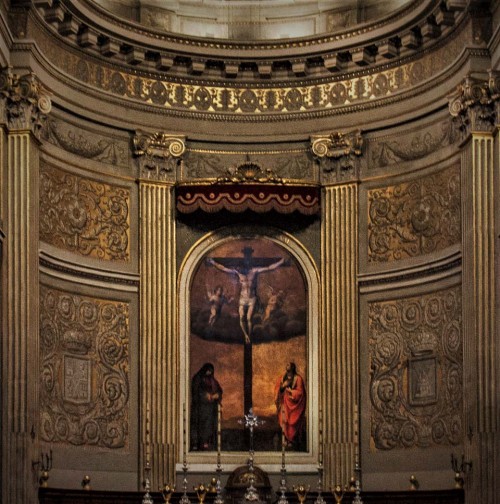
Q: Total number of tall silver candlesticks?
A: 6